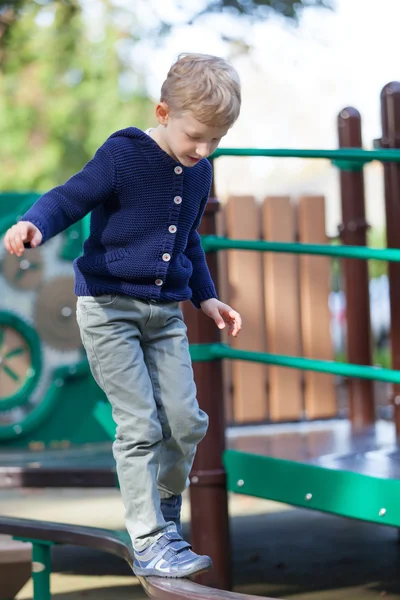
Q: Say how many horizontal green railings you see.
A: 3